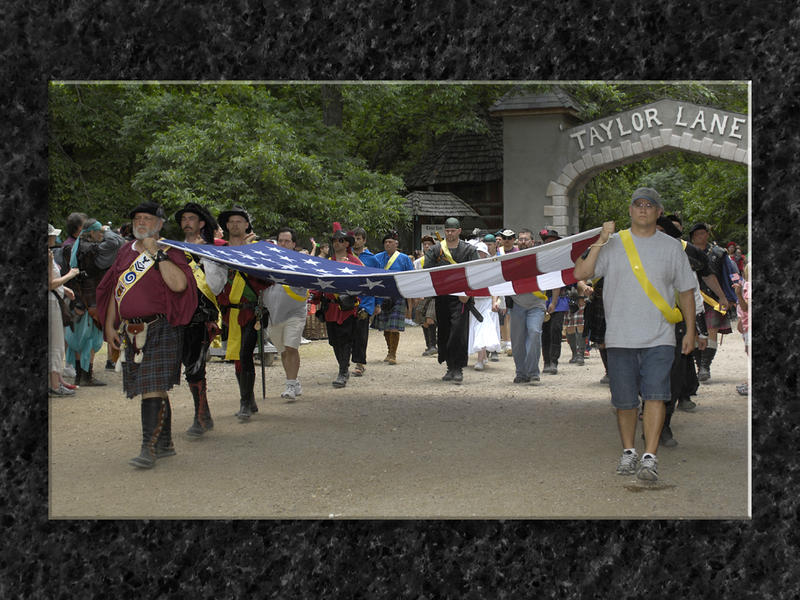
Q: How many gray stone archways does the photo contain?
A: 1